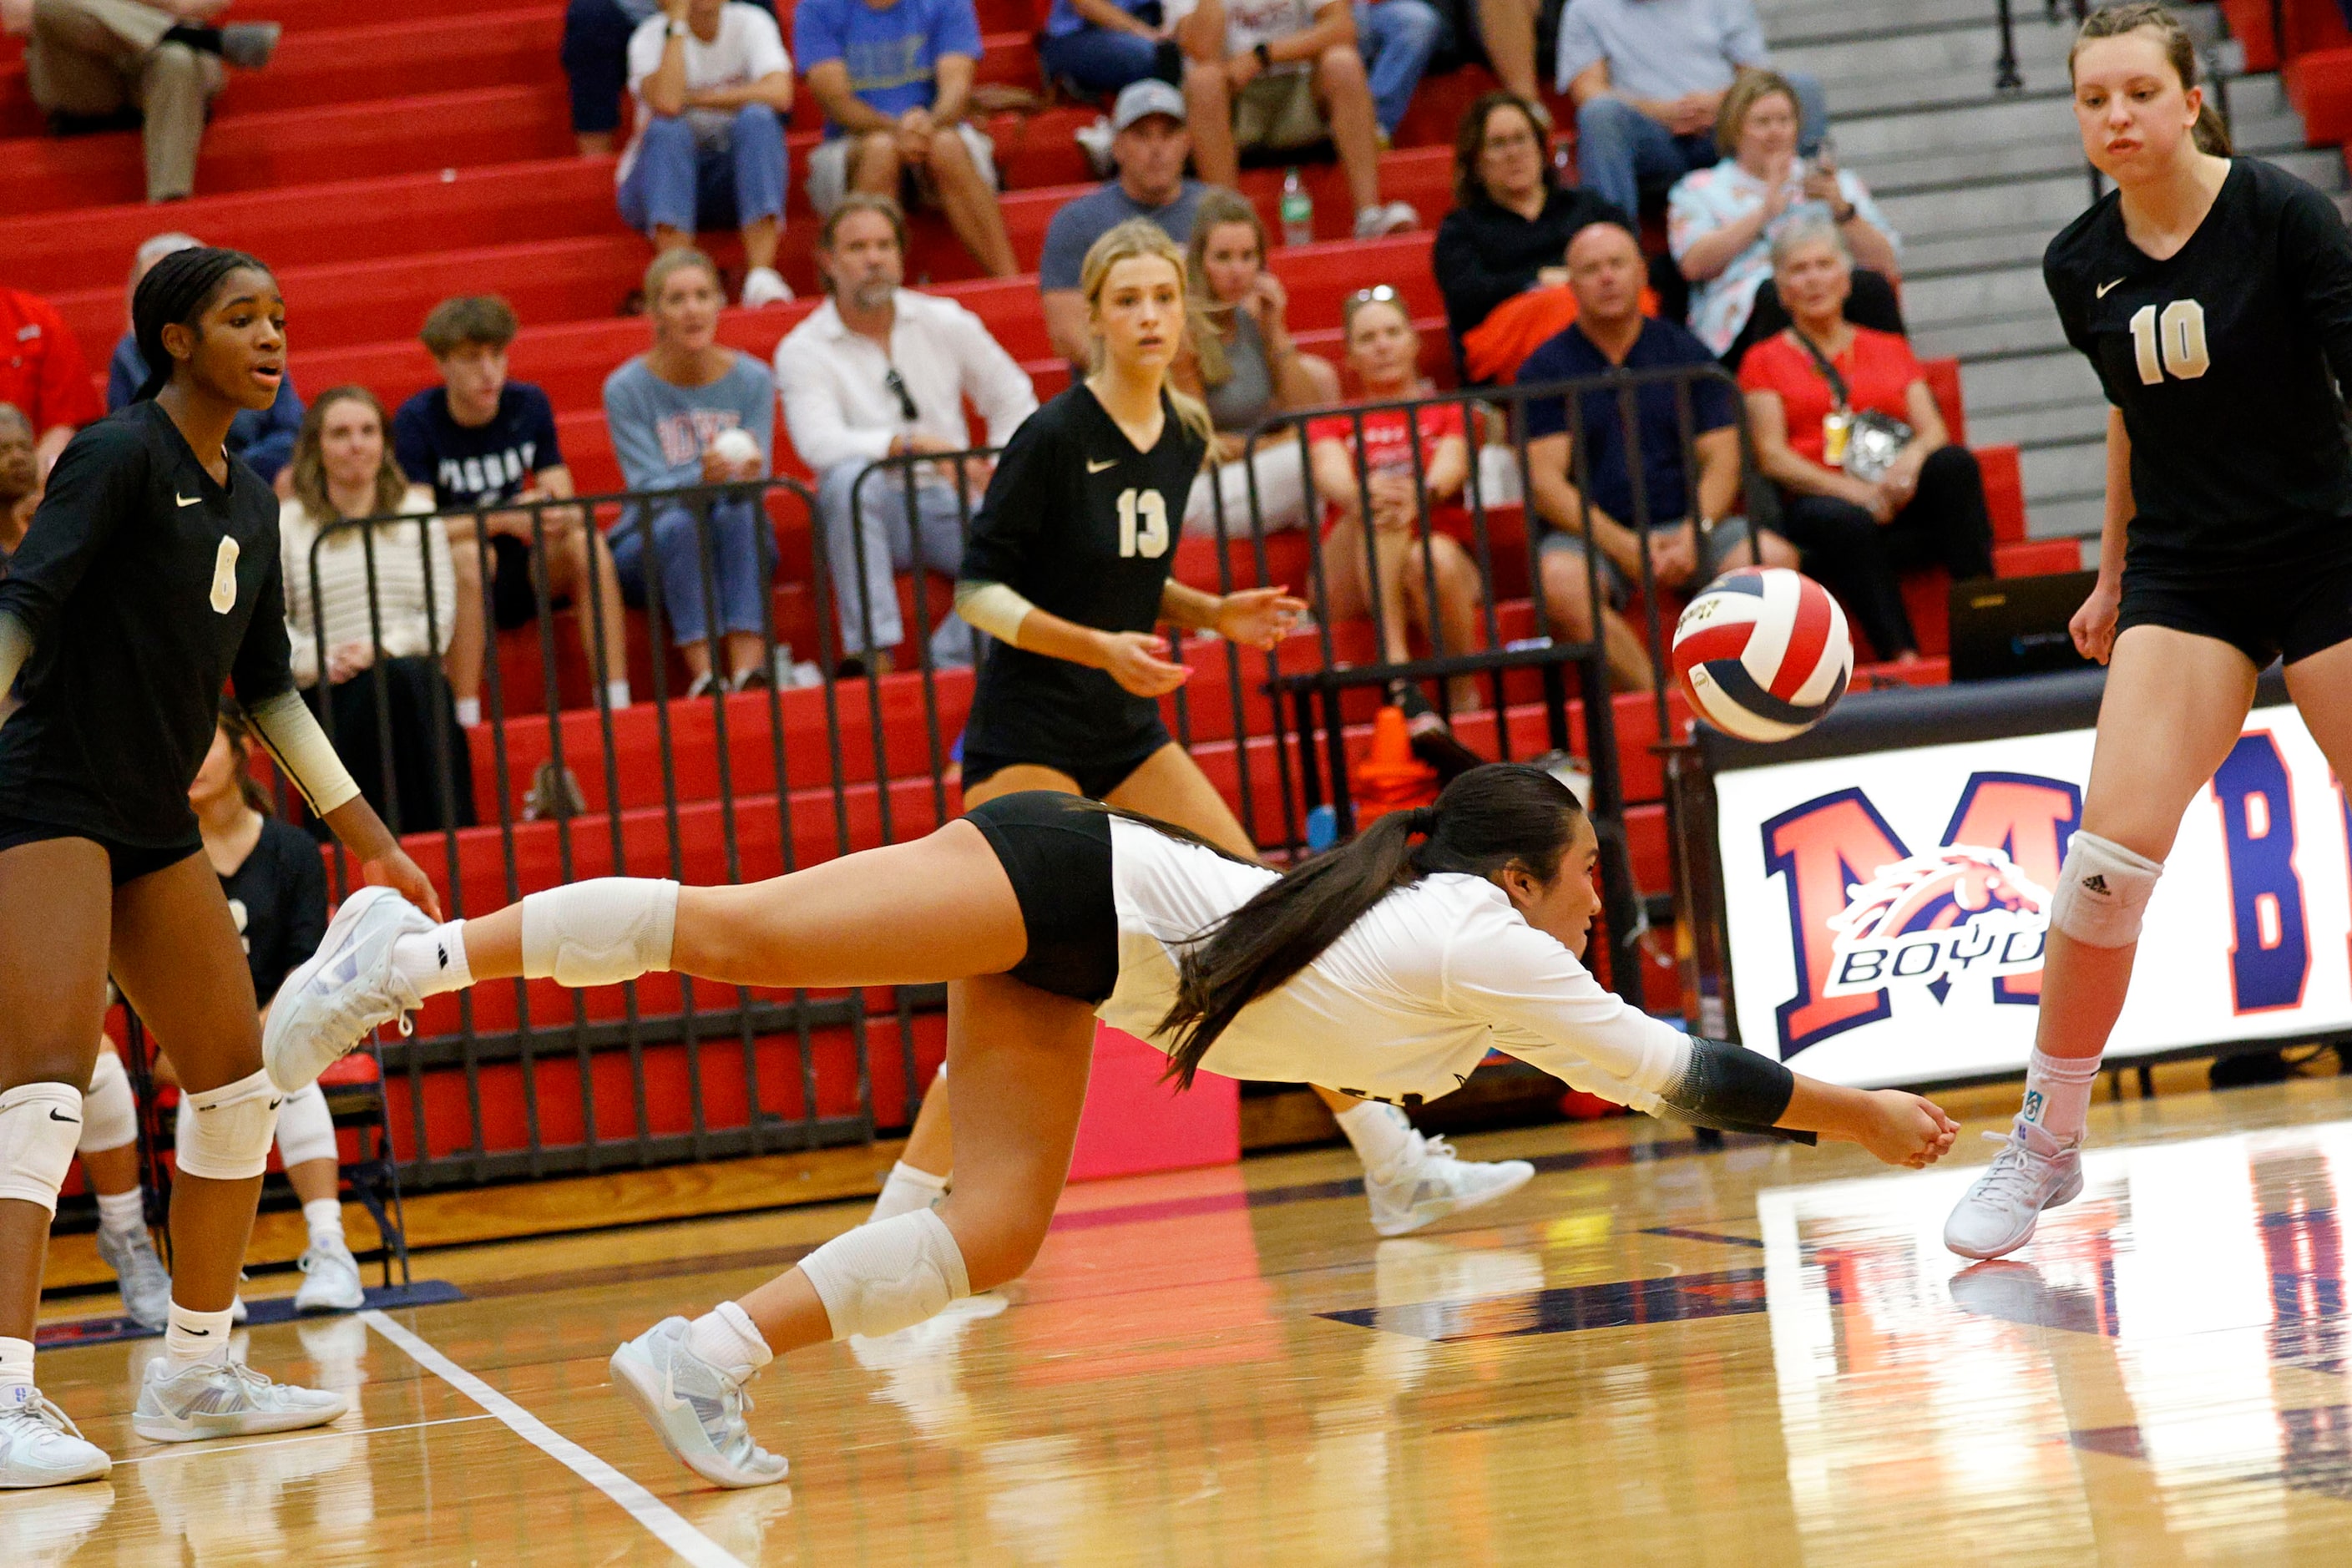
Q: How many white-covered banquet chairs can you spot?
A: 0